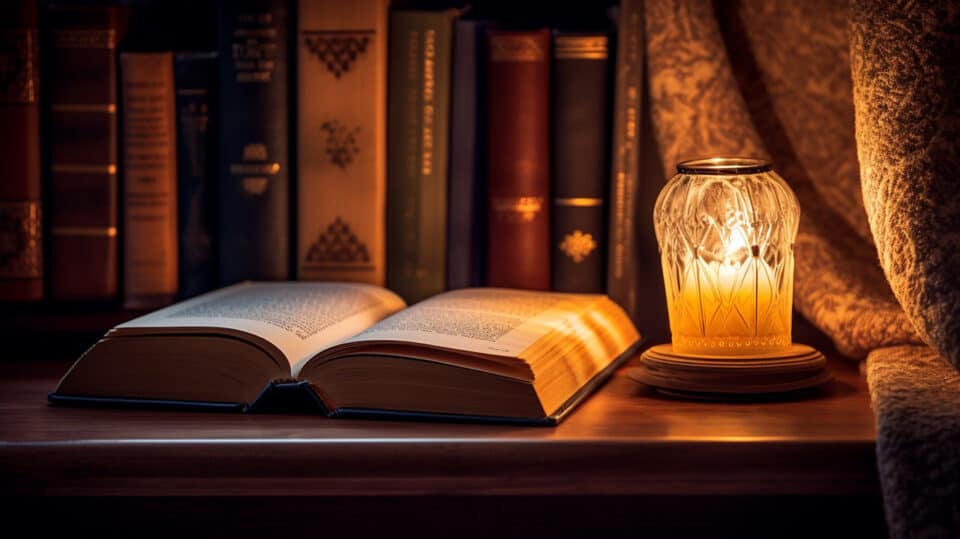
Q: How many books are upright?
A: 11